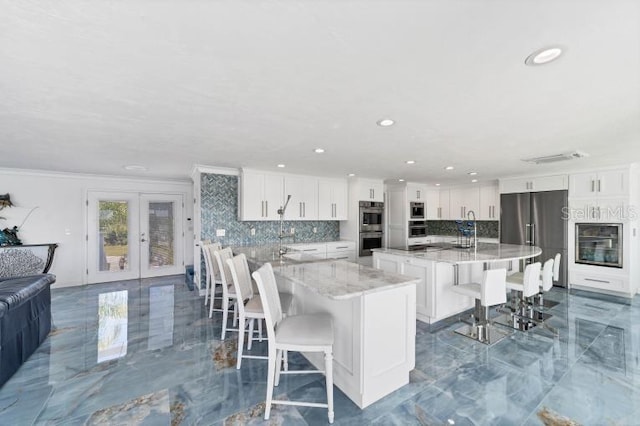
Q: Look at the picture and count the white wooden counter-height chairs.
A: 5